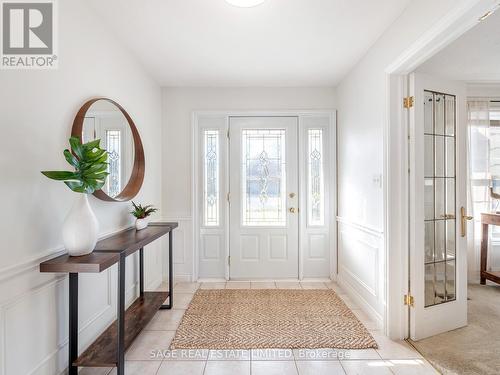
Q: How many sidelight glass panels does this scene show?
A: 2